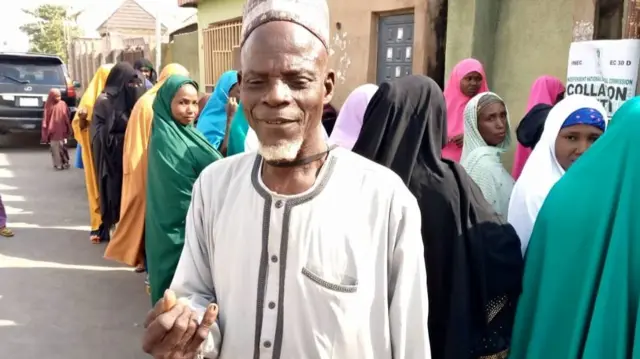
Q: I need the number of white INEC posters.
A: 1